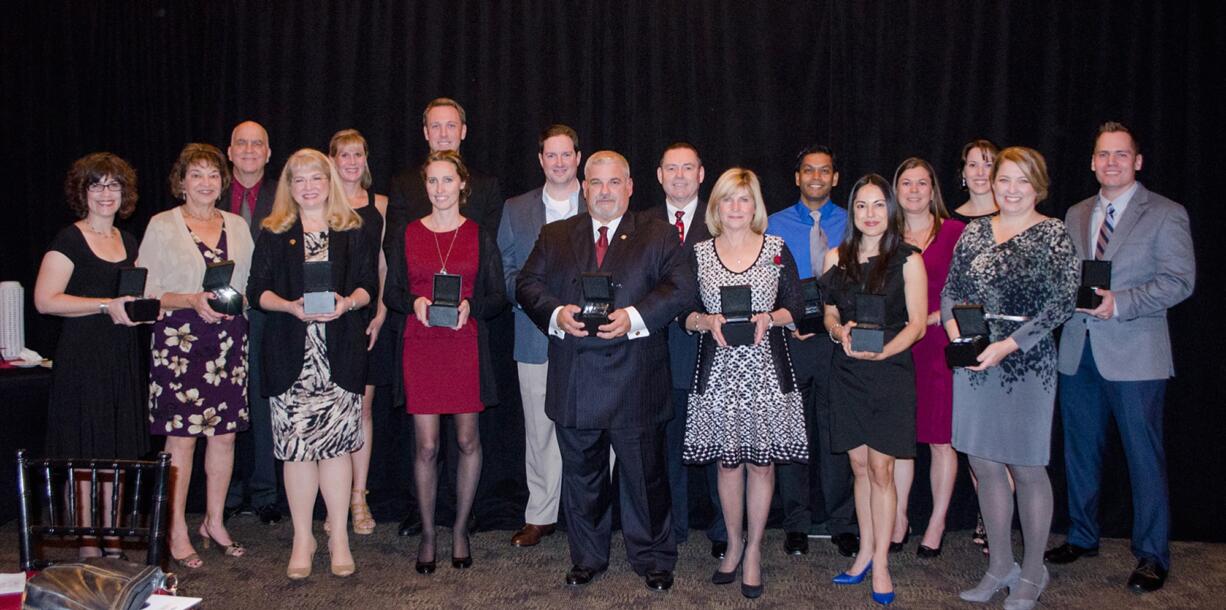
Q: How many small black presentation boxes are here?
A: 10